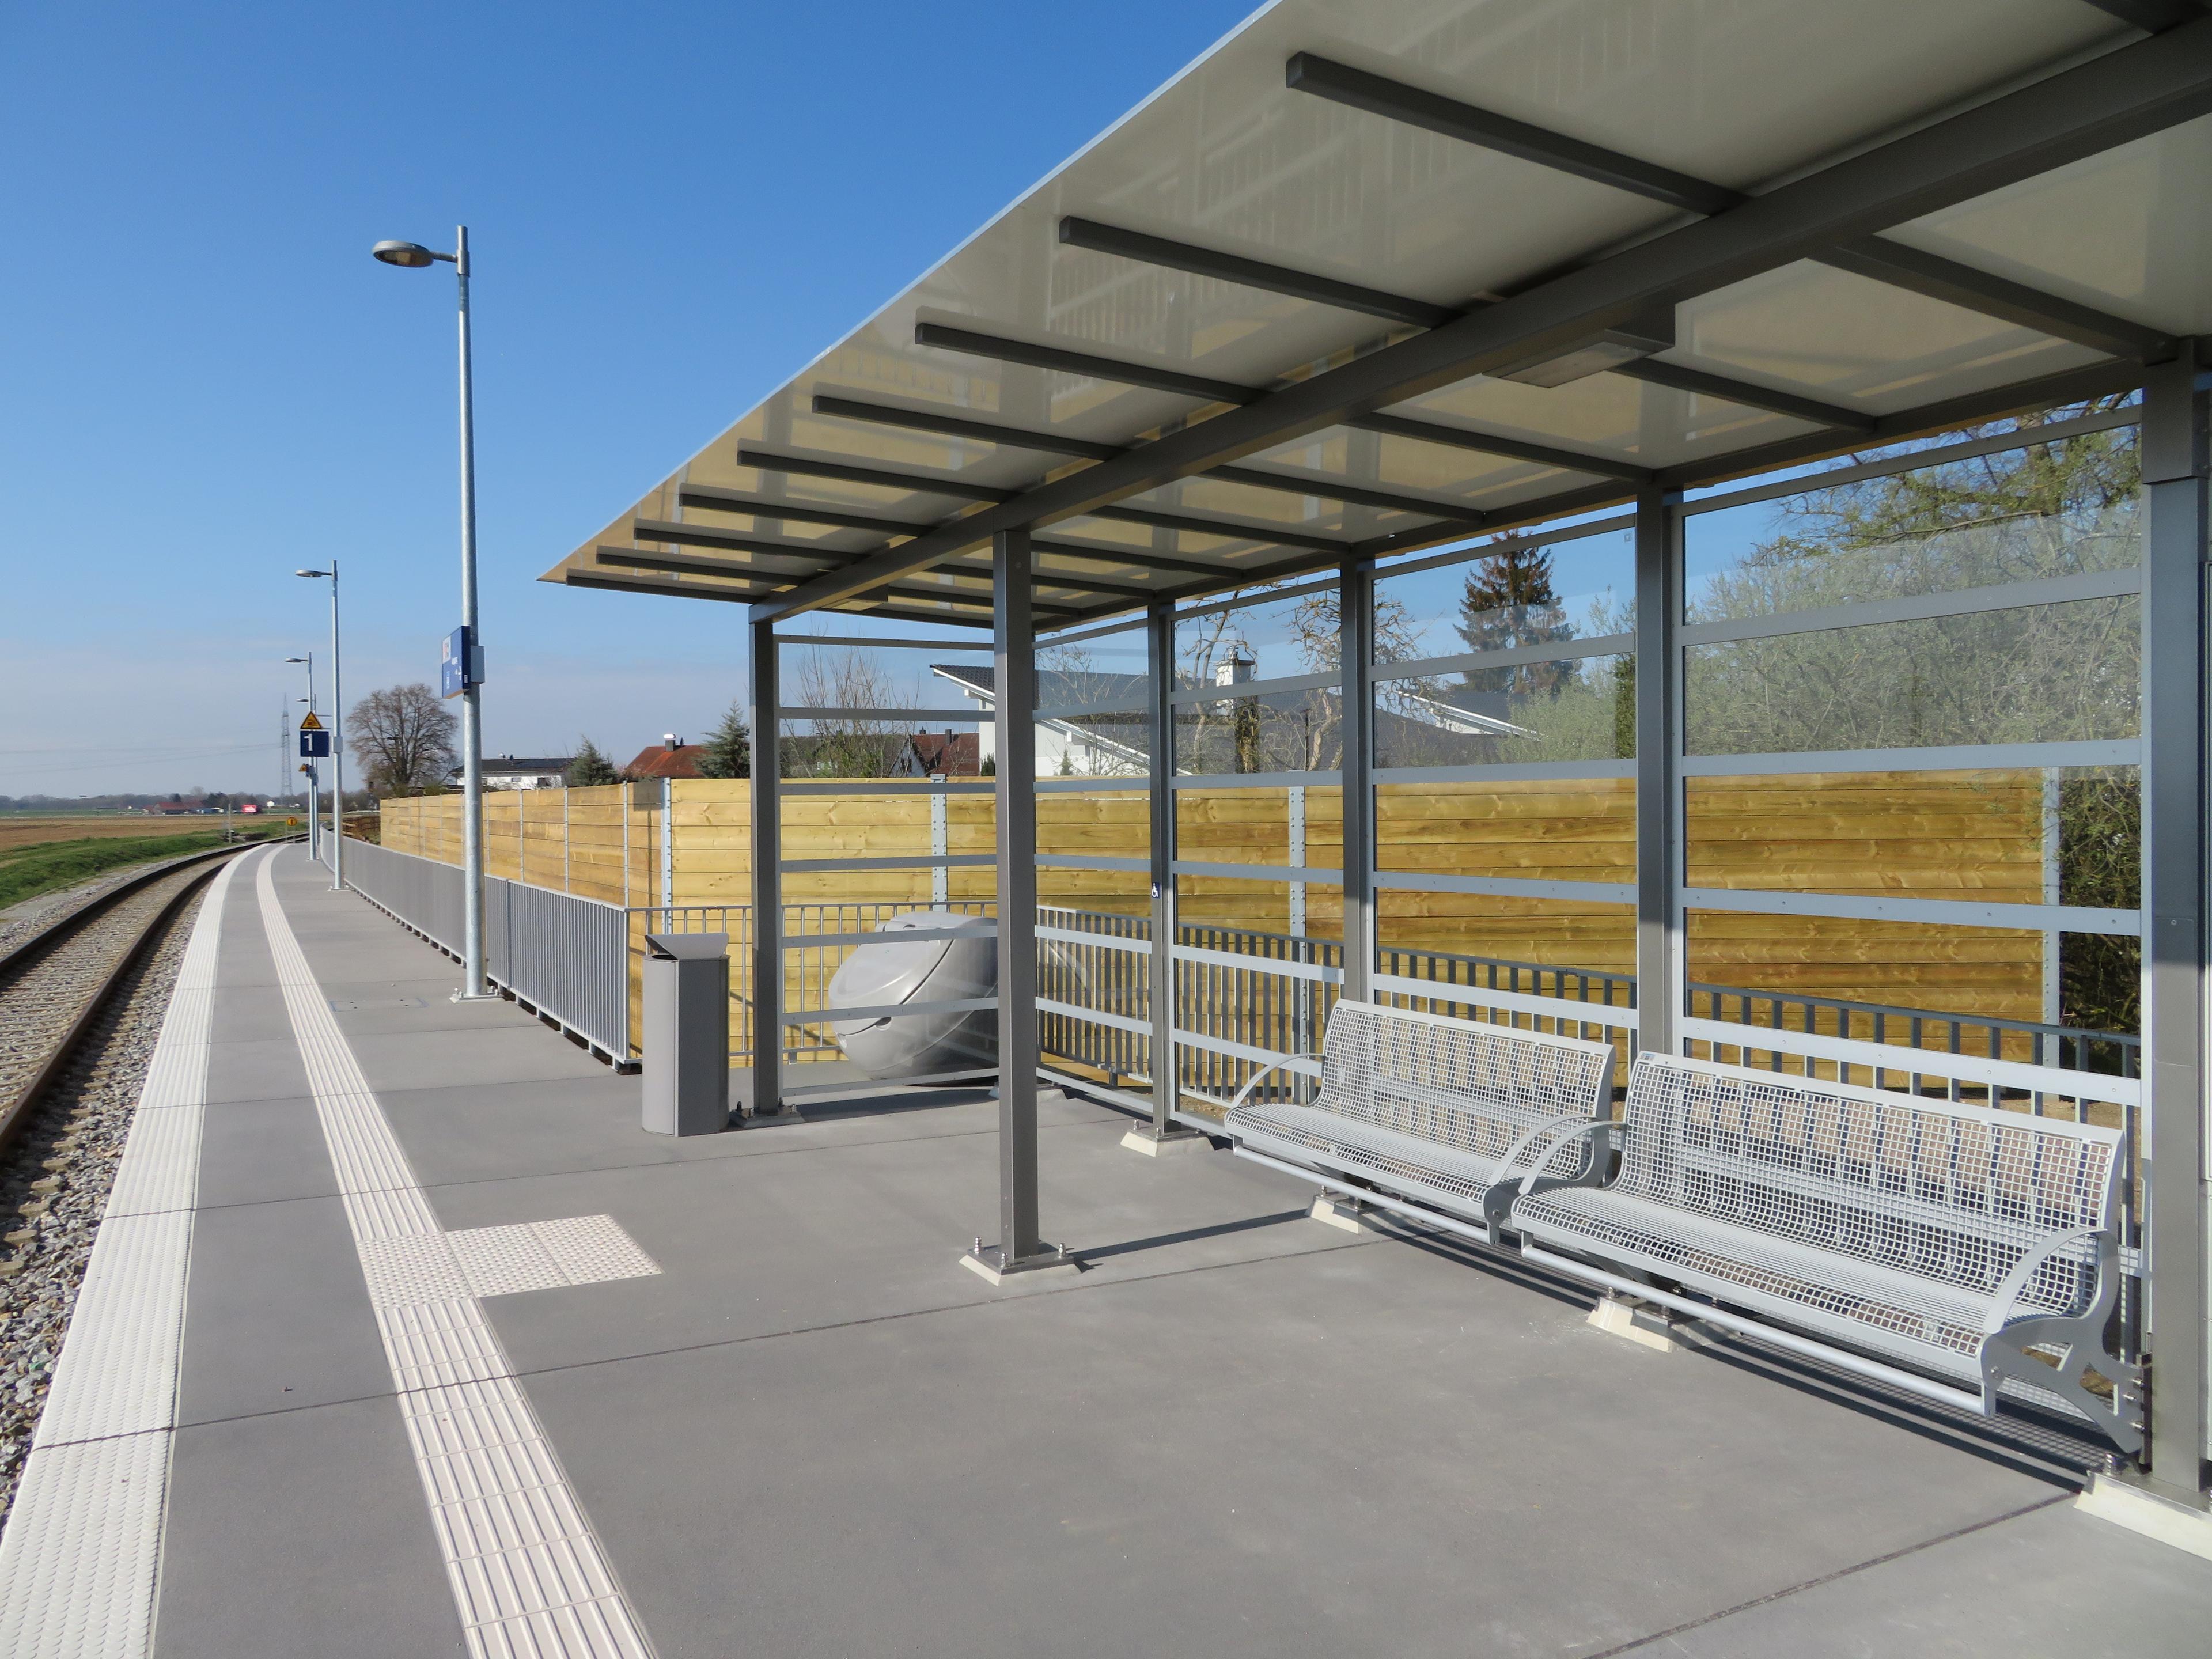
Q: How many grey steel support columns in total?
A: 6